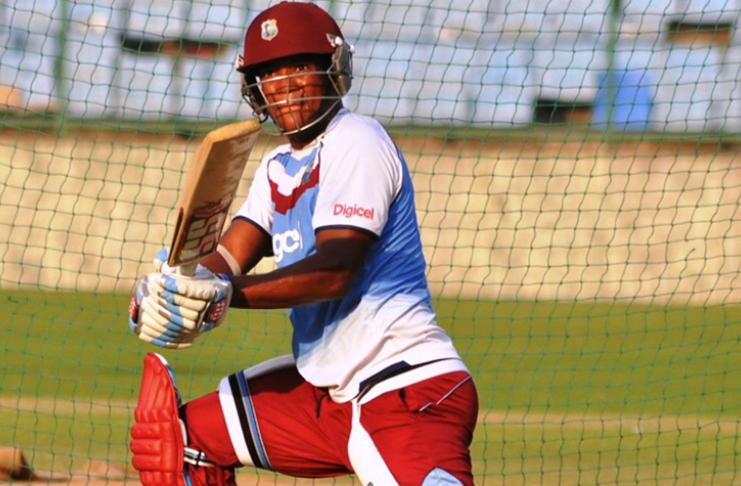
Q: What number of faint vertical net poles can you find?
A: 2